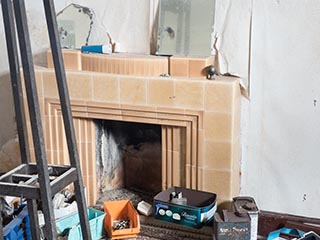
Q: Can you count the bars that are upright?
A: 3